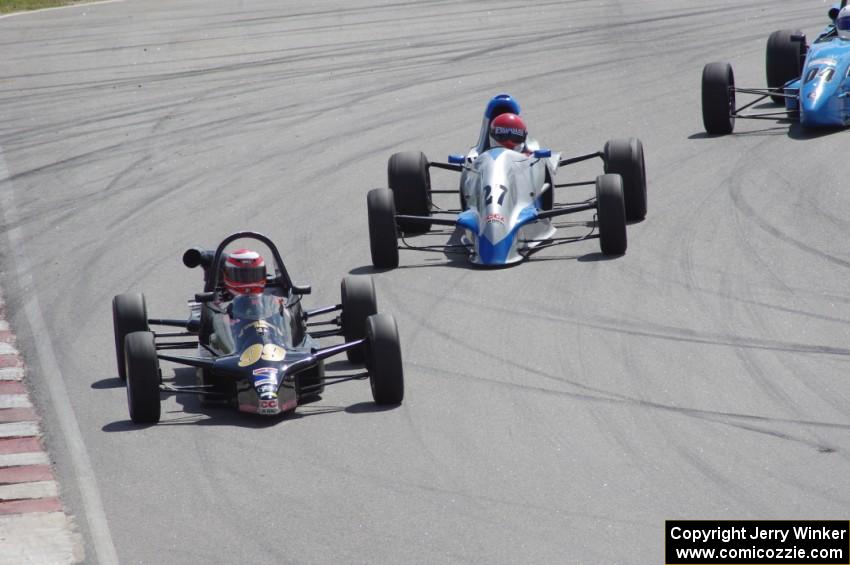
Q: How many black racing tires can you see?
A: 10